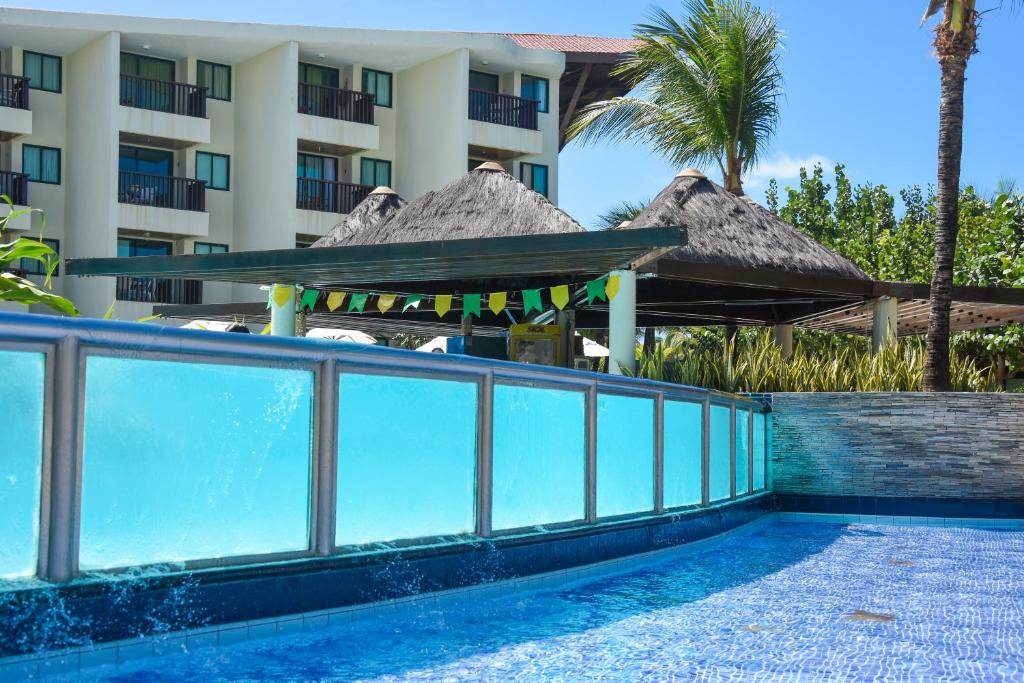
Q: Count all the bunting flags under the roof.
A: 13